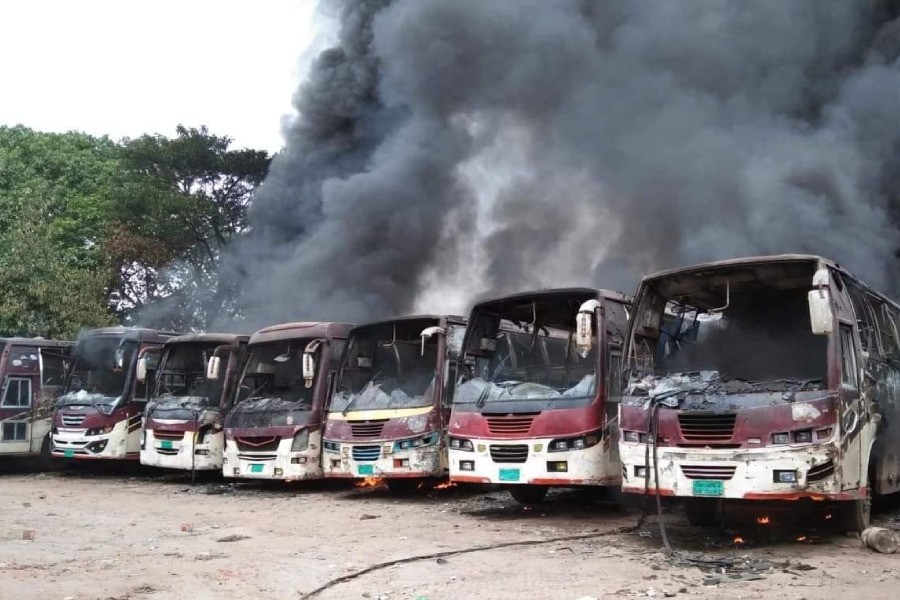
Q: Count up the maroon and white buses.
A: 7